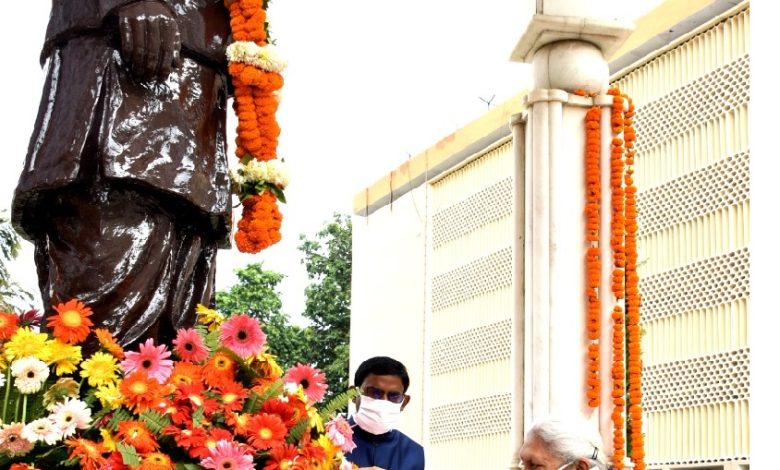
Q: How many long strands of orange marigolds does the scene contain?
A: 3